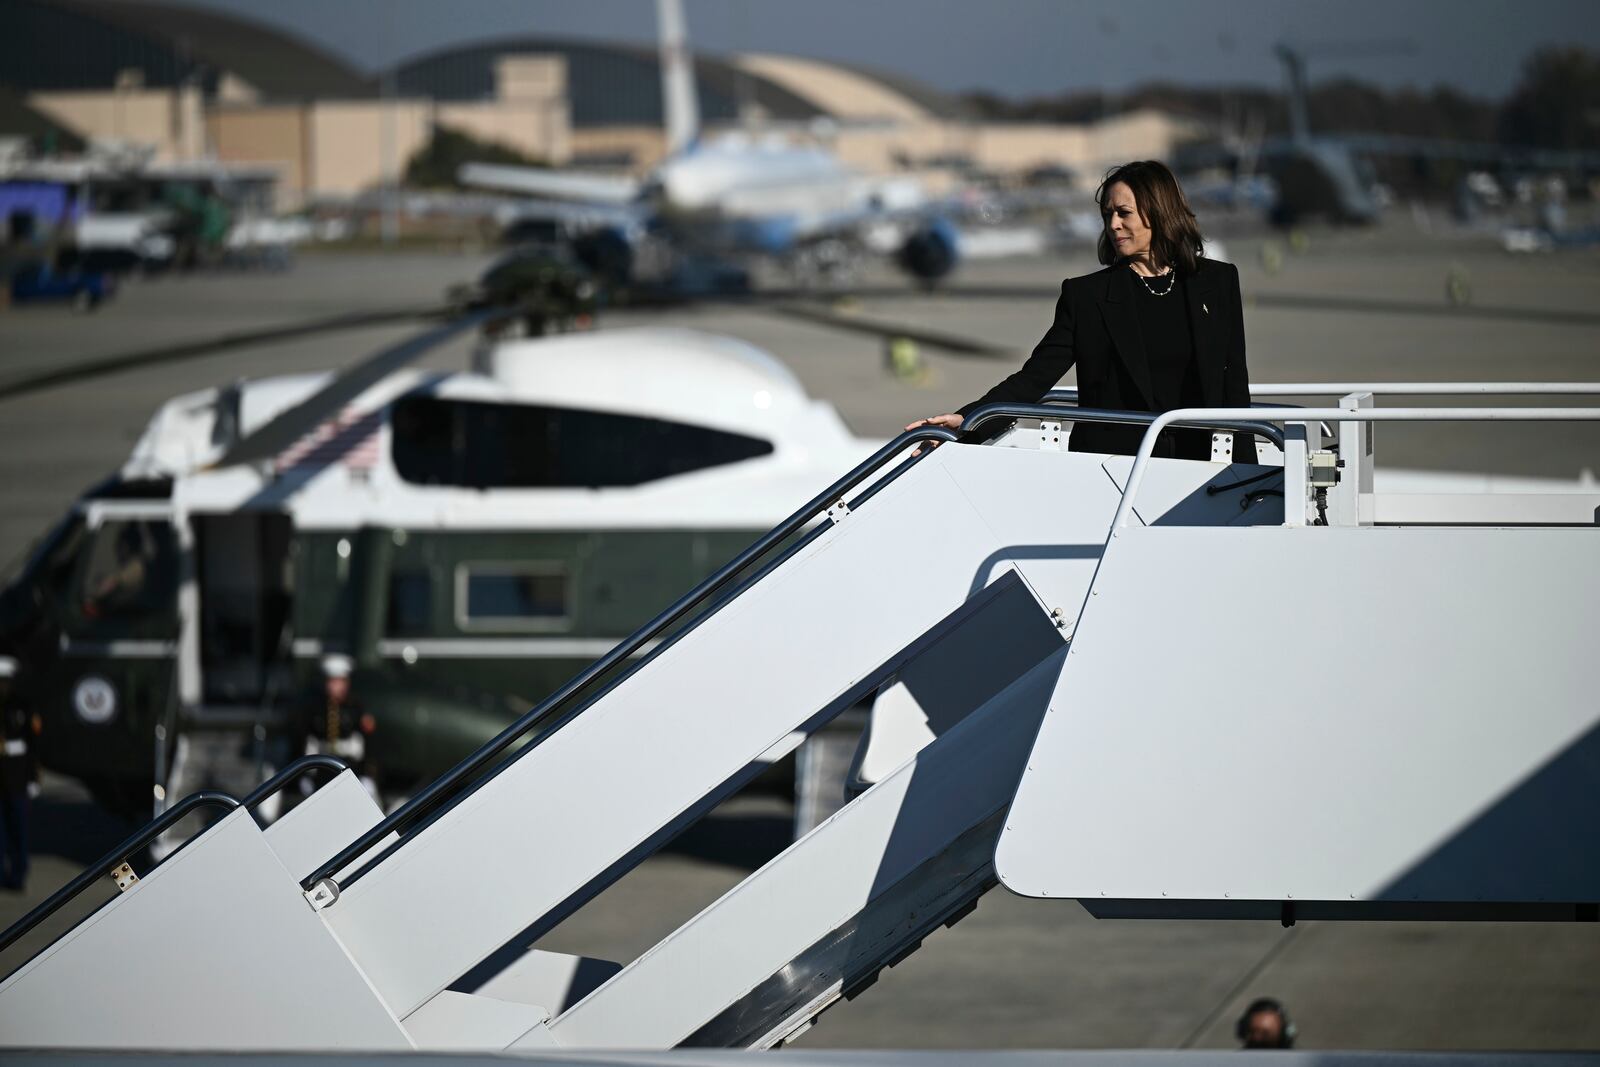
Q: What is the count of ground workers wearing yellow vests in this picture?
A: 0